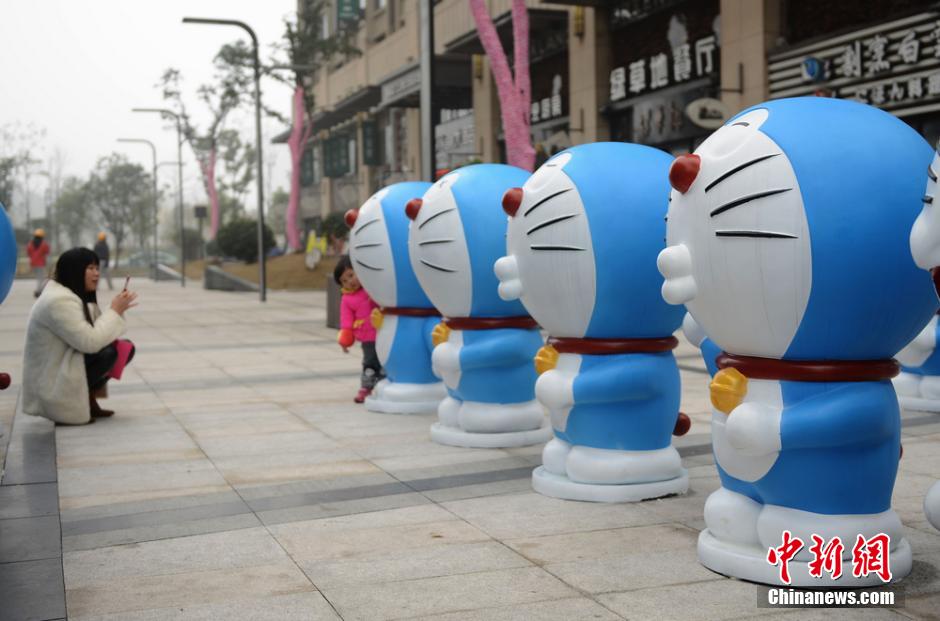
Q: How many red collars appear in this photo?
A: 4